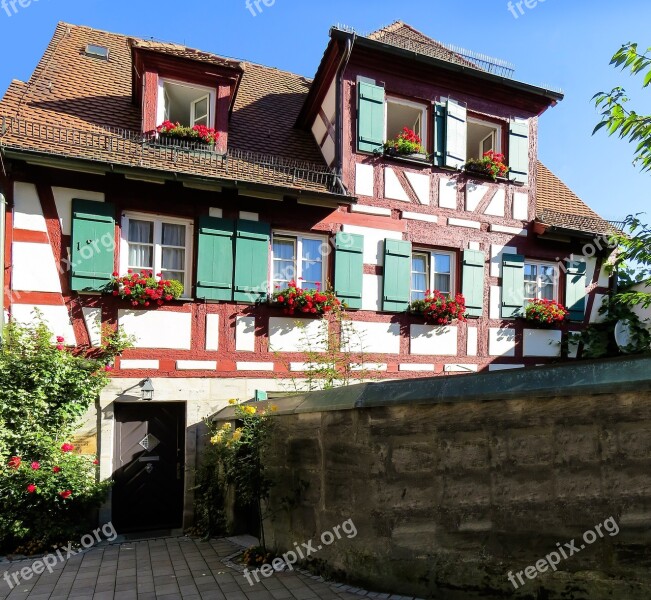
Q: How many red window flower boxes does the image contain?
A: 7